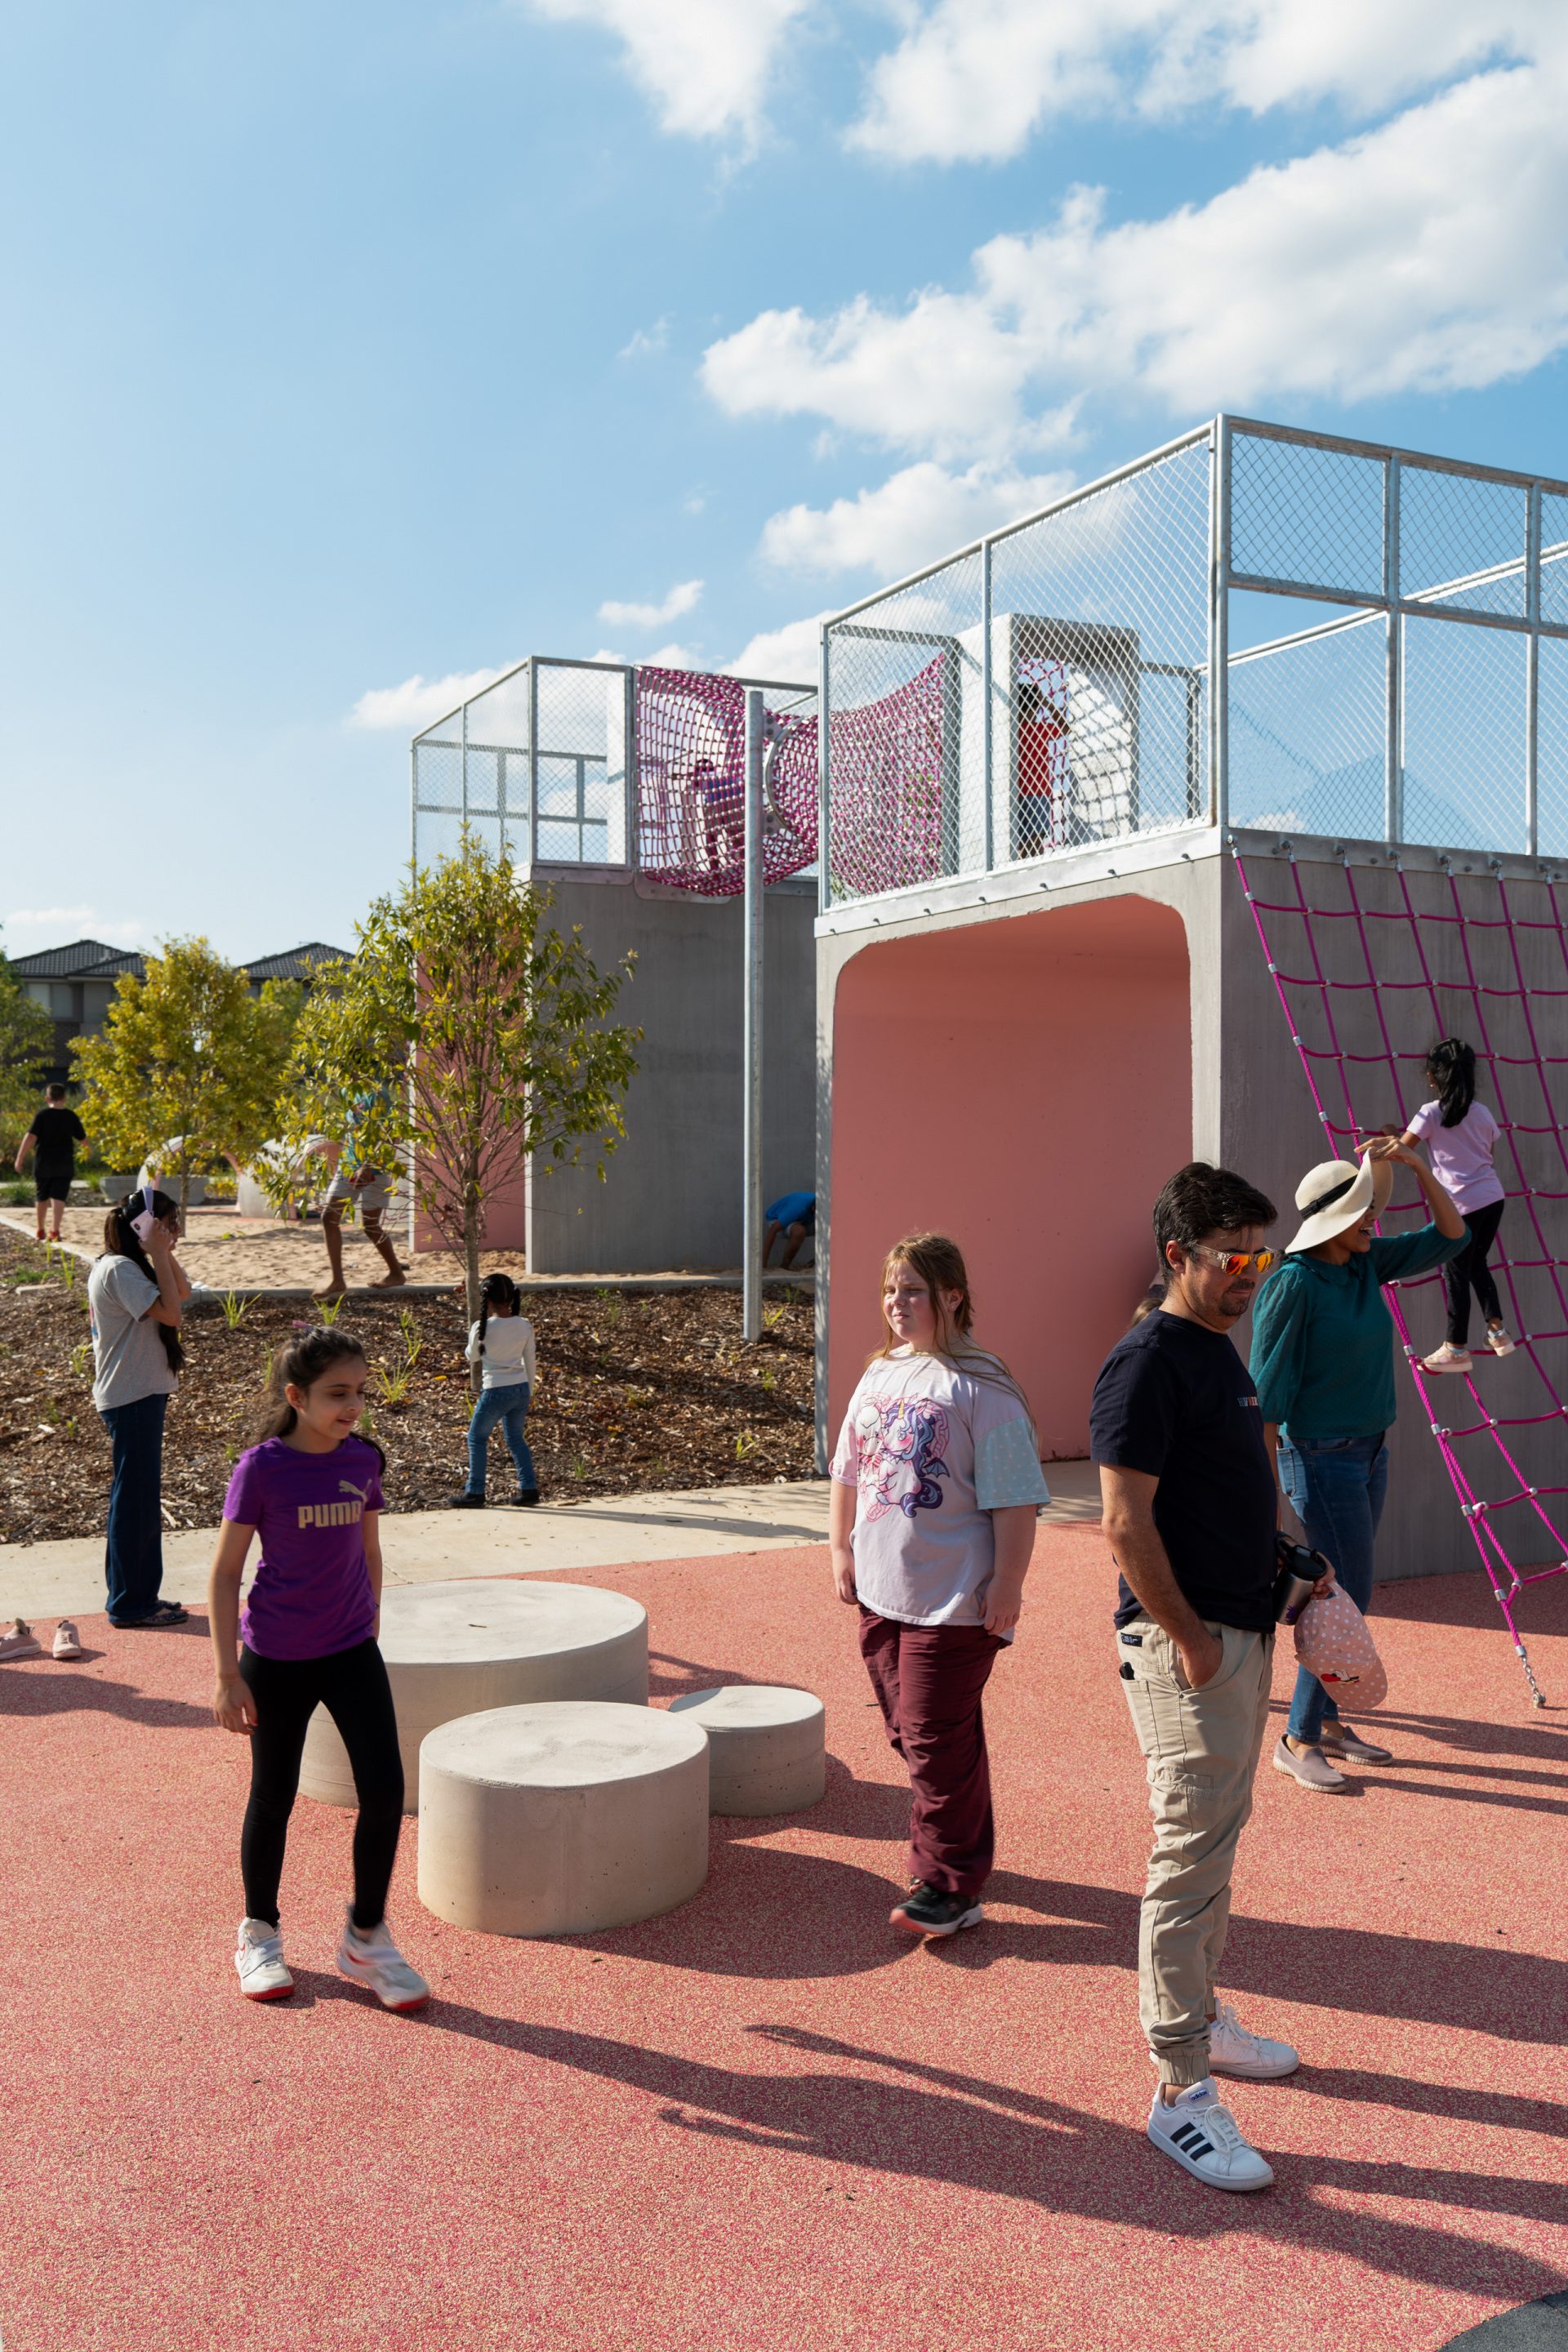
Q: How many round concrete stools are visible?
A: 3